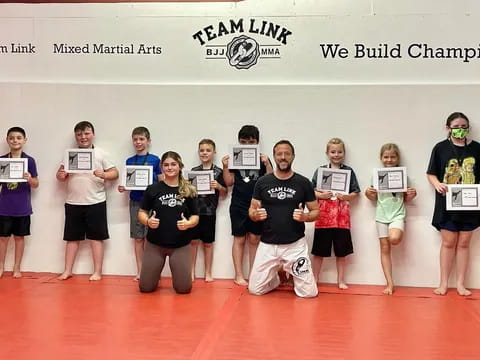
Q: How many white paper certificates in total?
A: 8